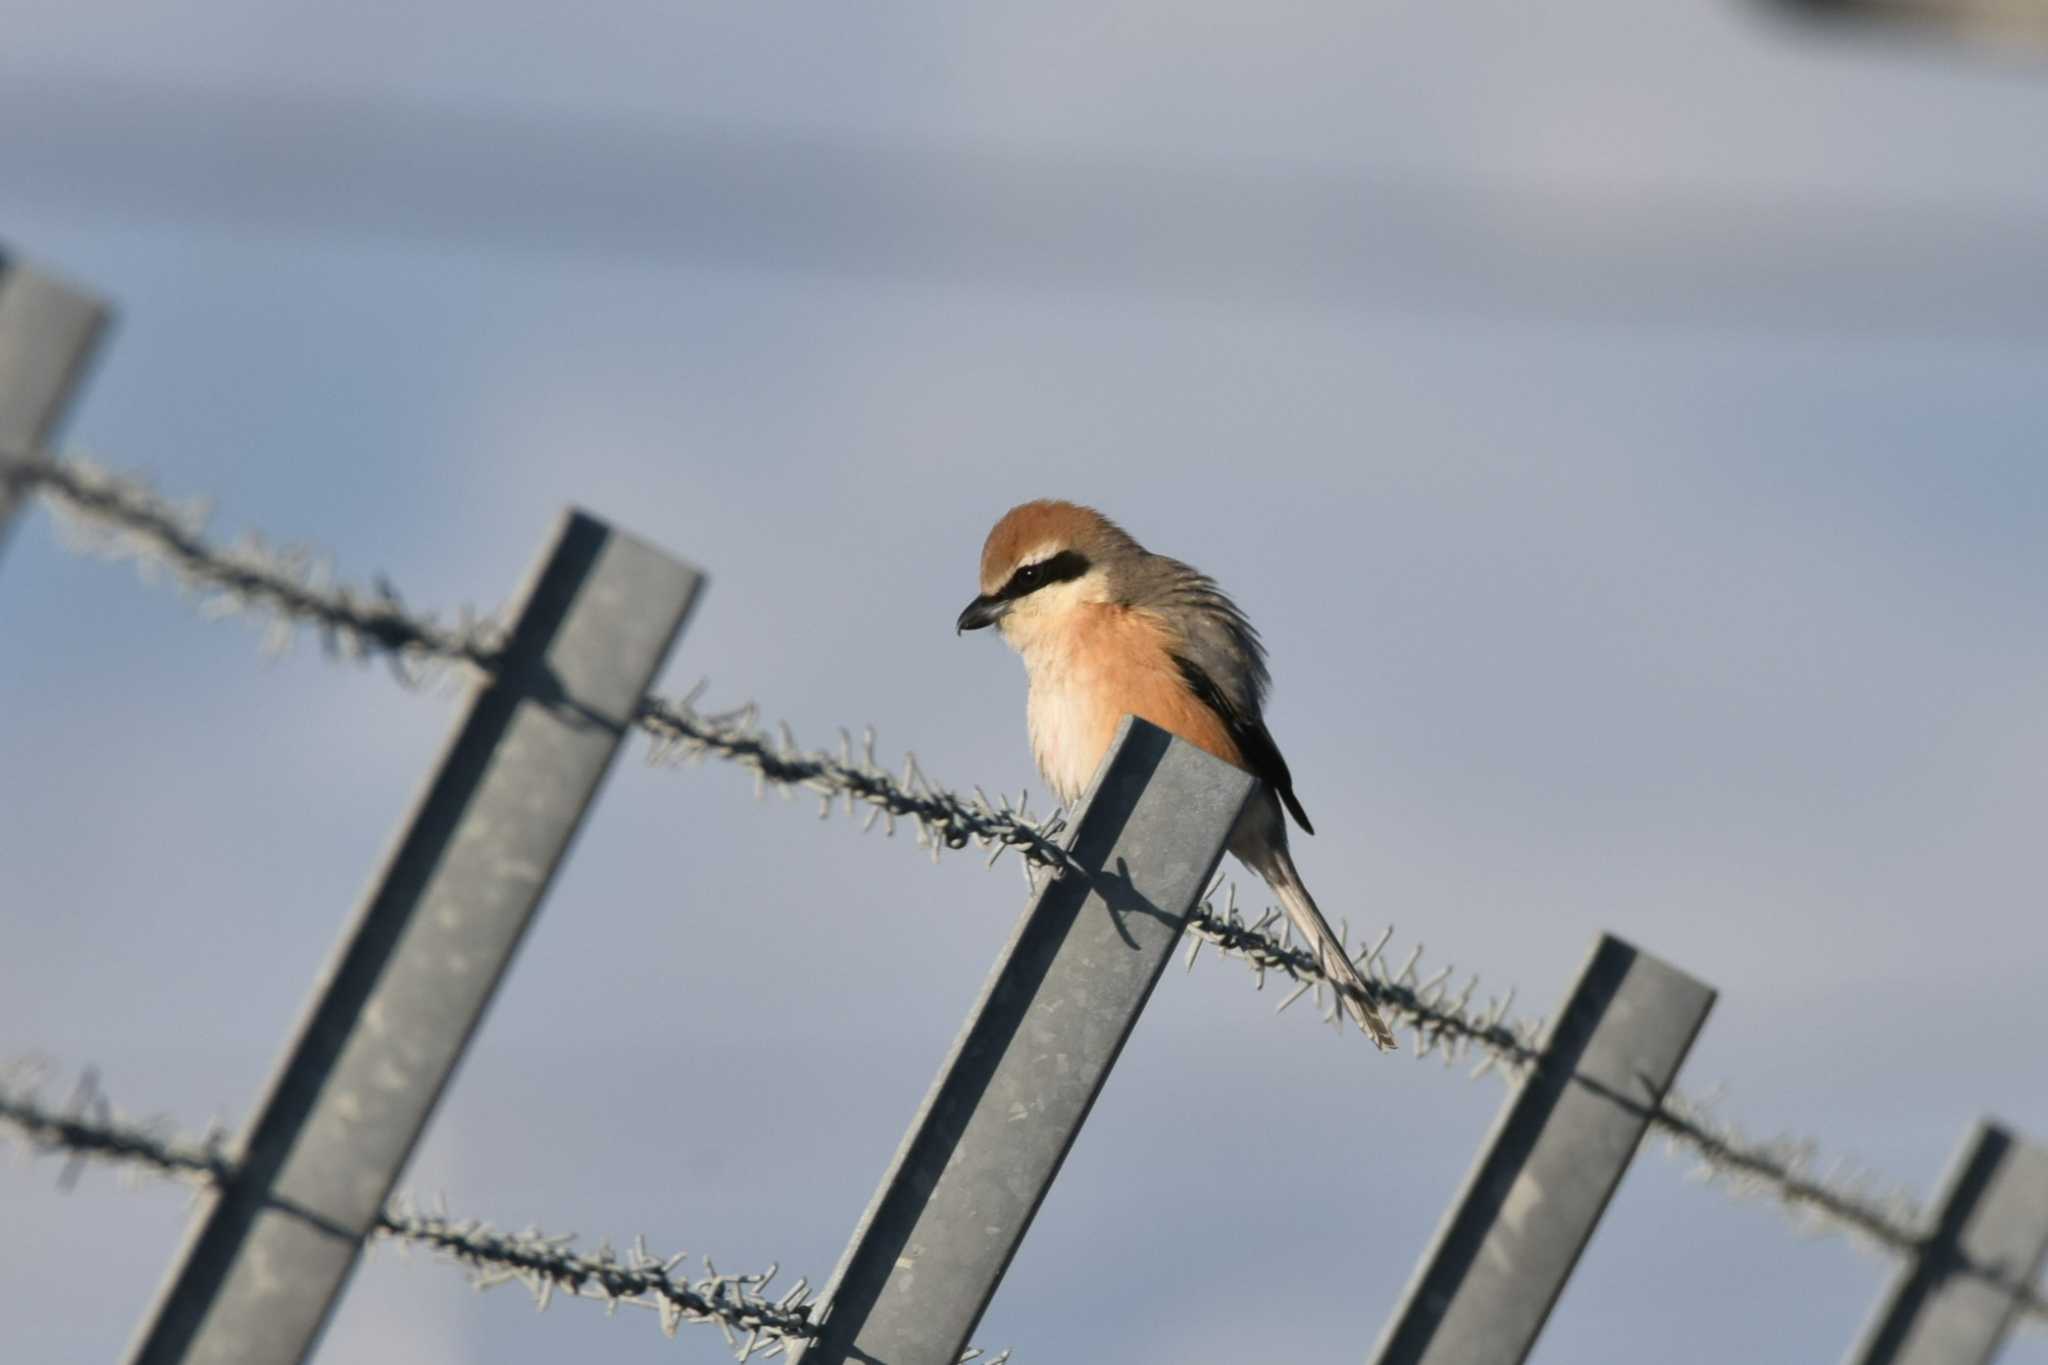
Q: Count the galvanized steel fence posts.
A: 5